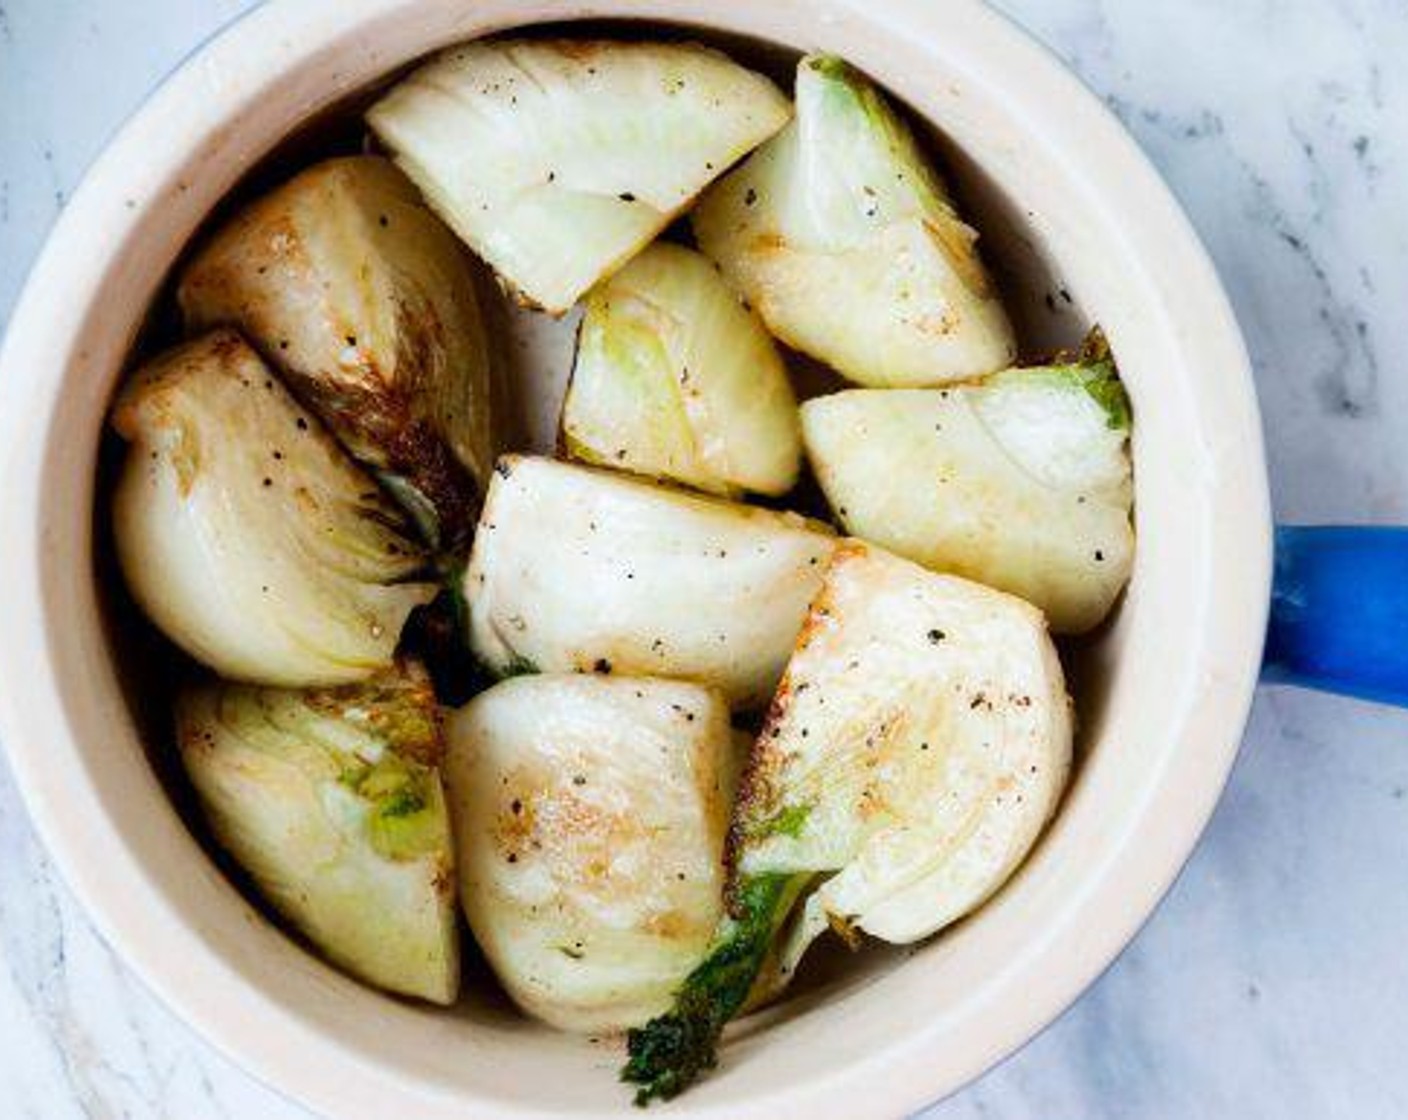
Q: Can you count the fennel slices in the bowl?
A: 10